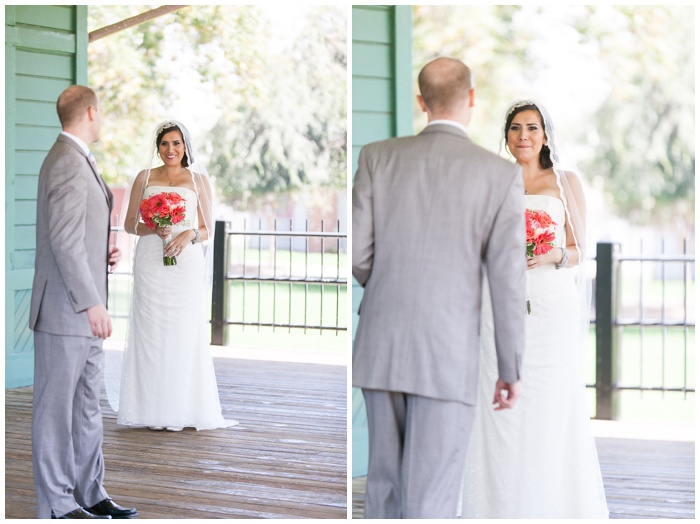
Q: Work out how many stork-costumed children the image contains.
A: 0